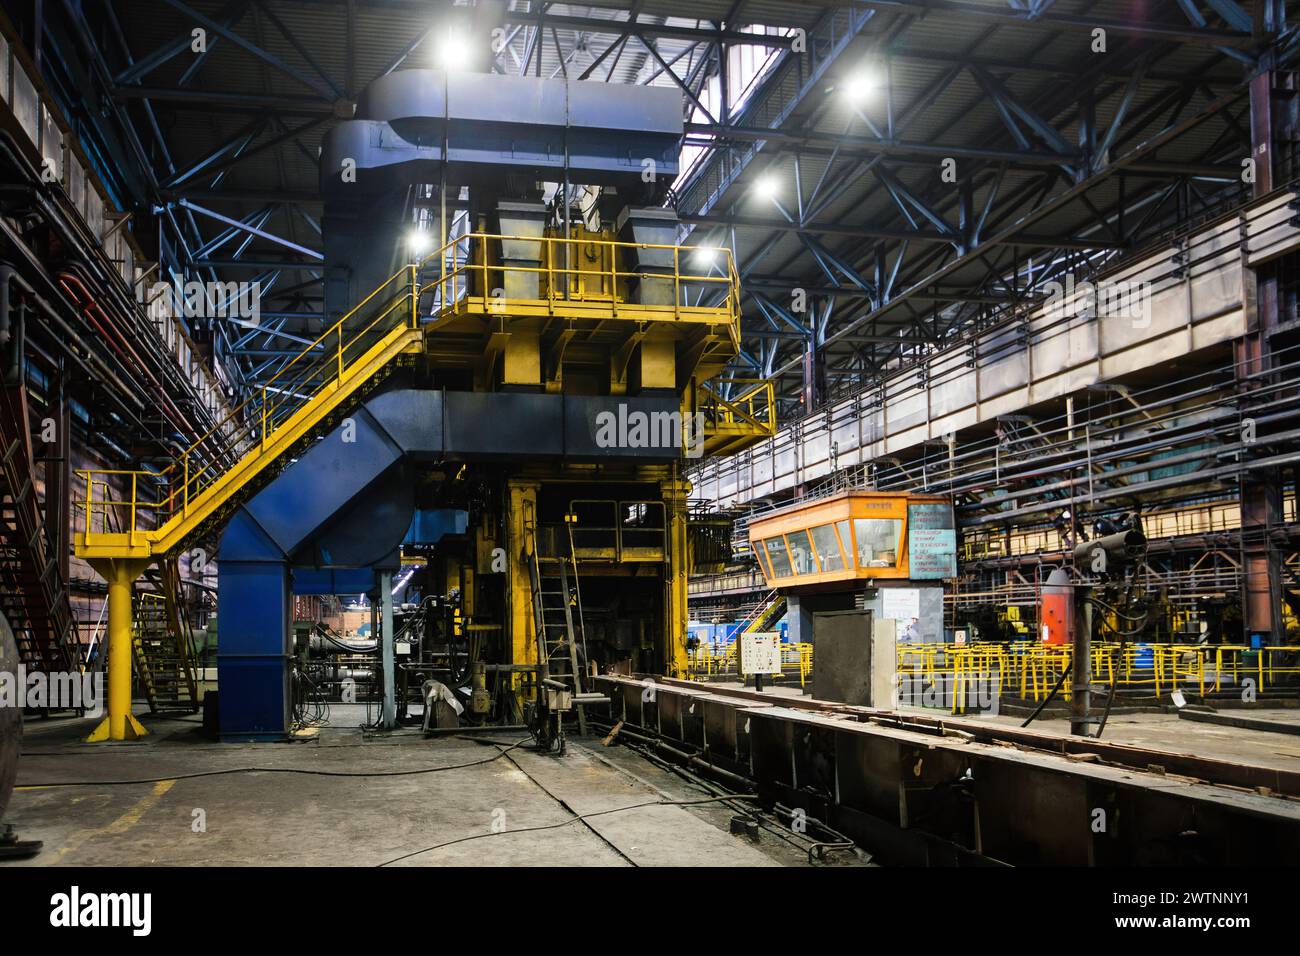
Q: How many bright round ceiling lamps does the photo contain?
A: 5